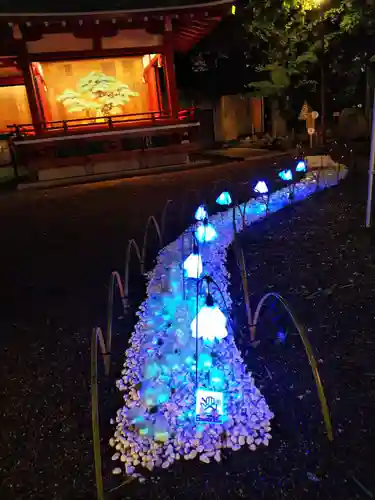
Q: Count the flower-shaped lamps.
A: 8